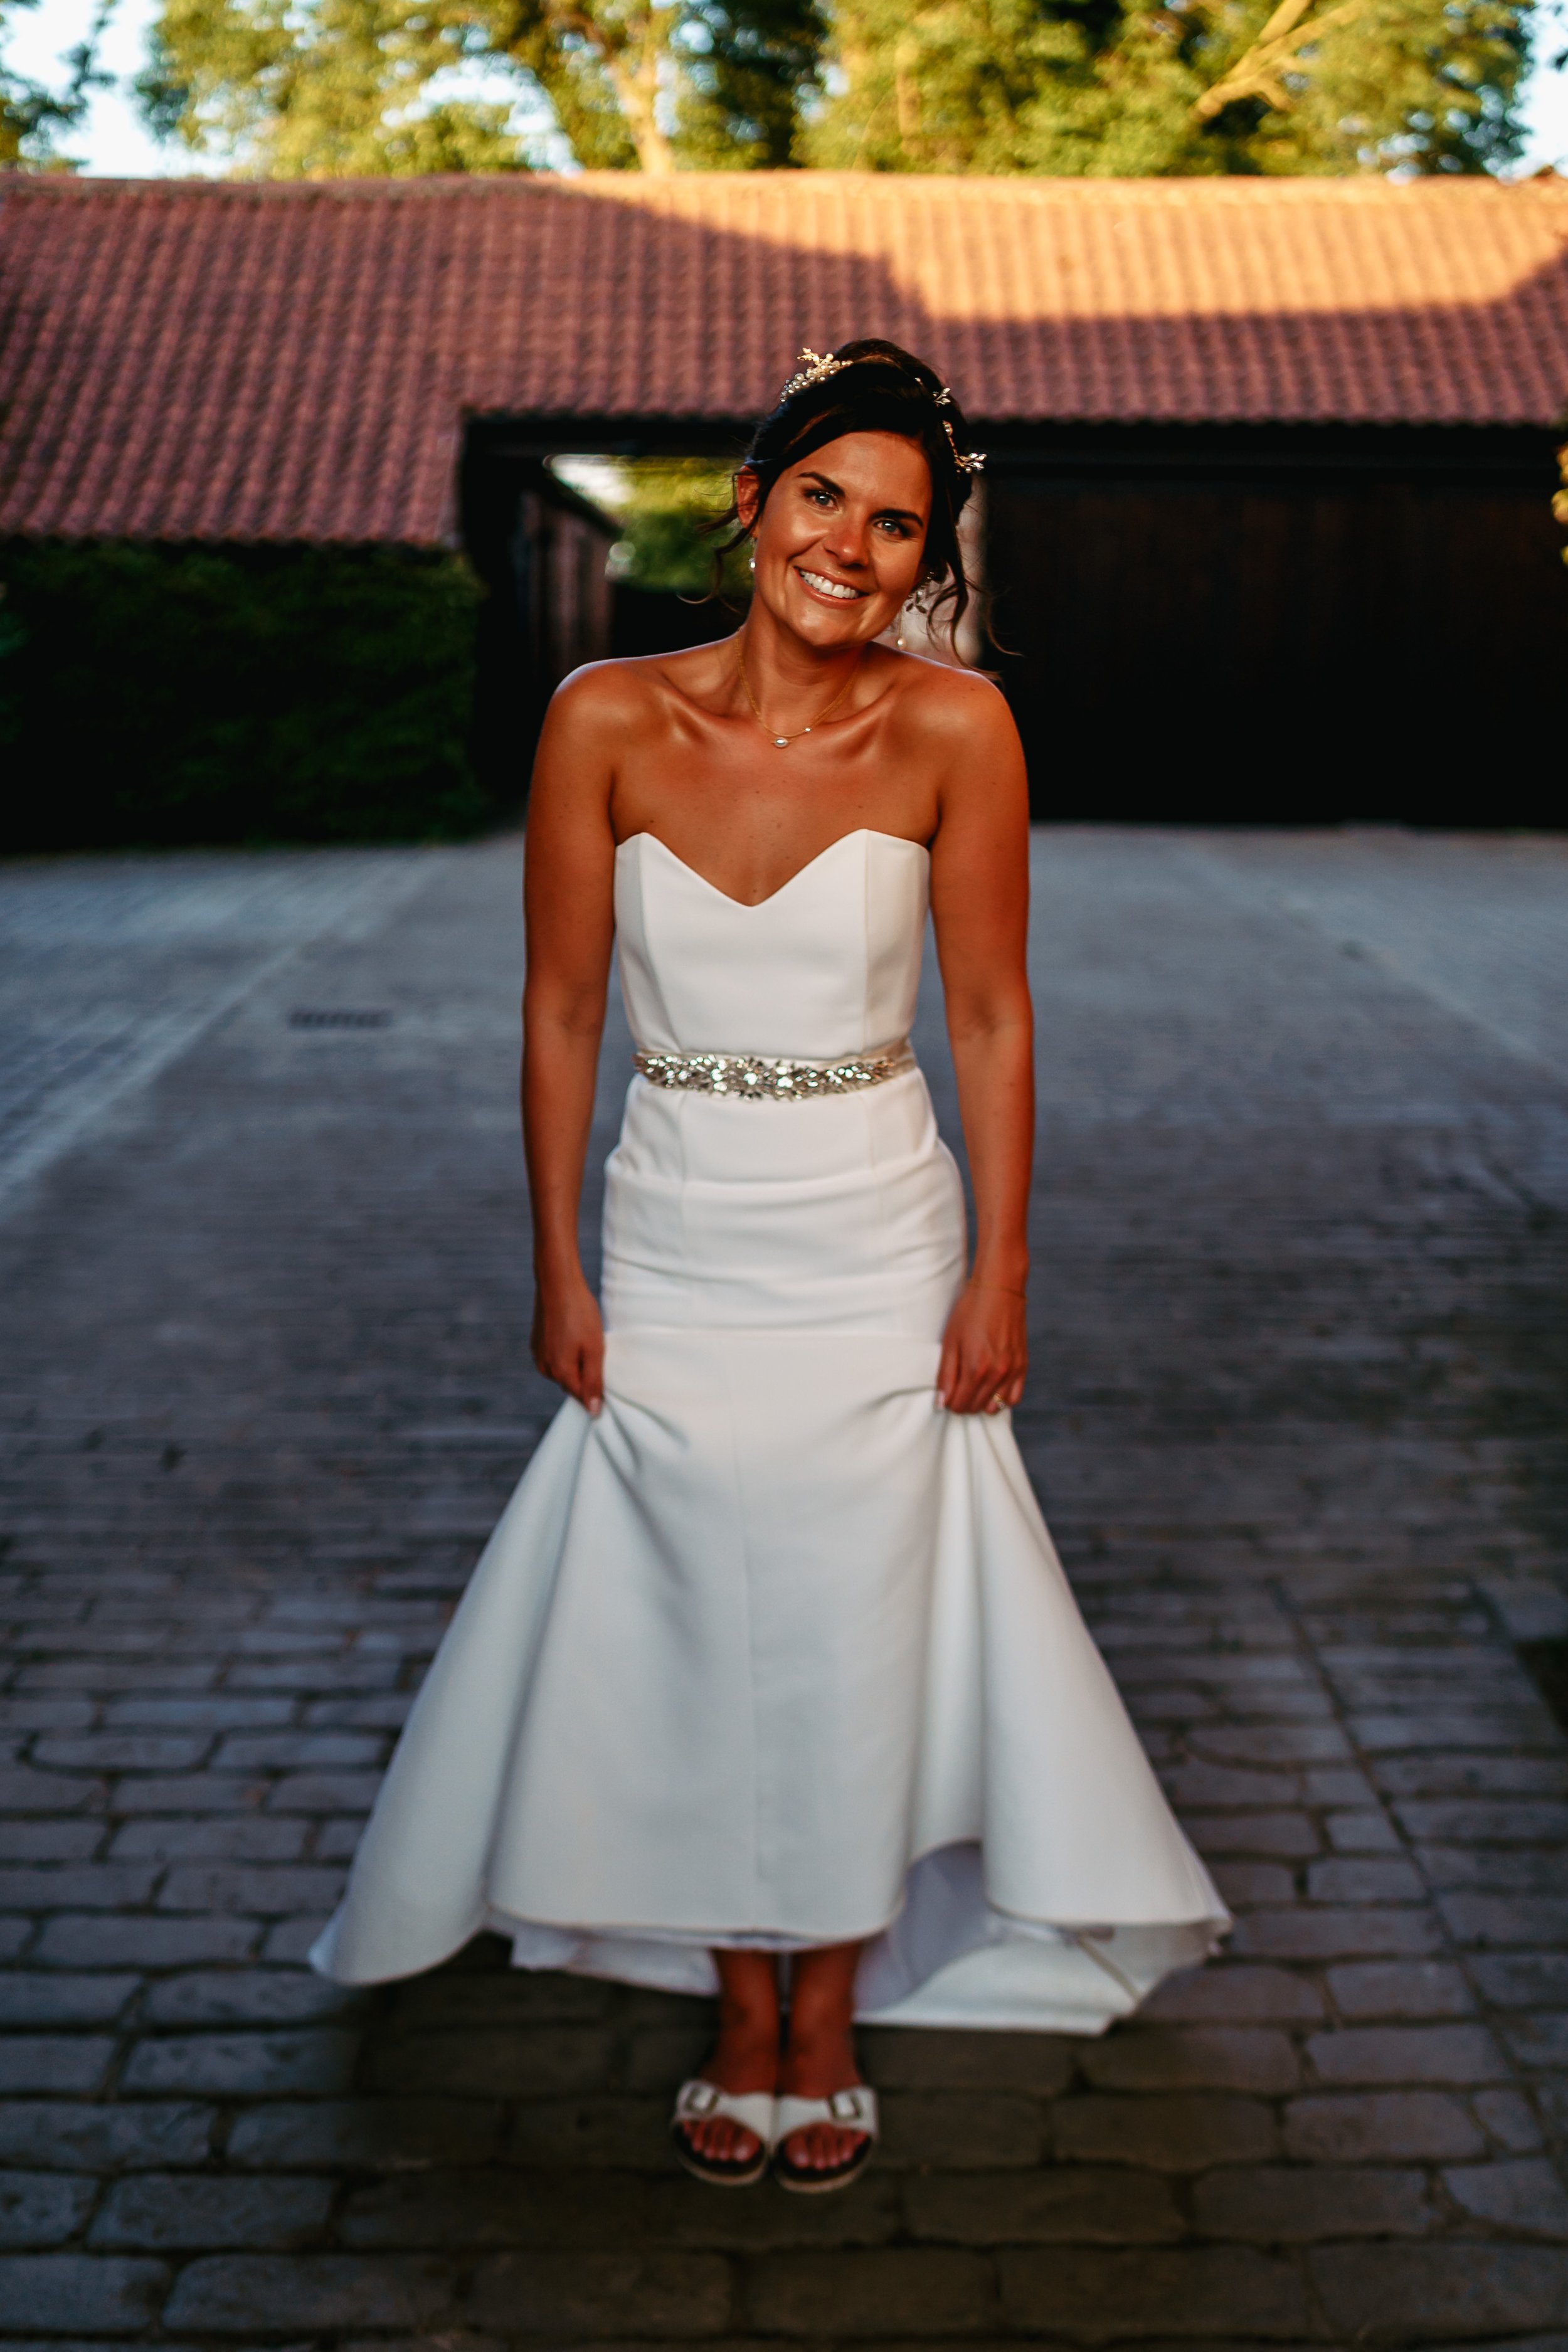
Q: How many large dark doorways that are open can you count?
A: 1